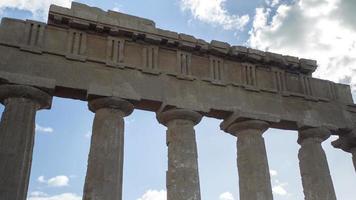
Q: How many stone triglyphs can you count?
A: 10